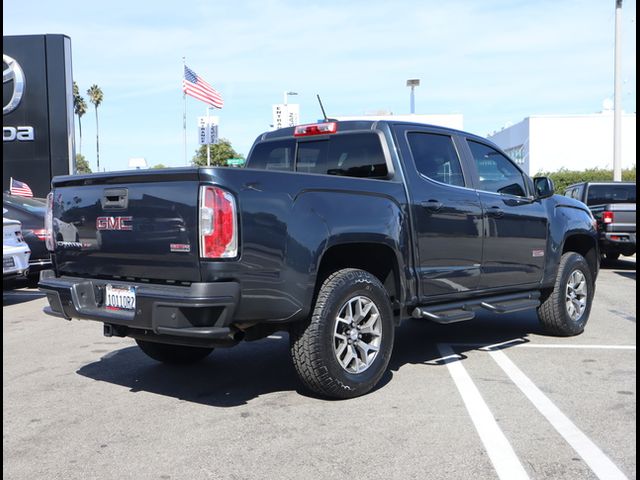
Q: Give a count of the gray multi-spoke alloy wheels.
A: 2